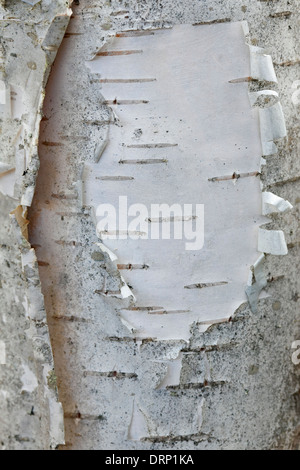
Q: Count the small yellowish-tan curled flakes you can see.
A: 1